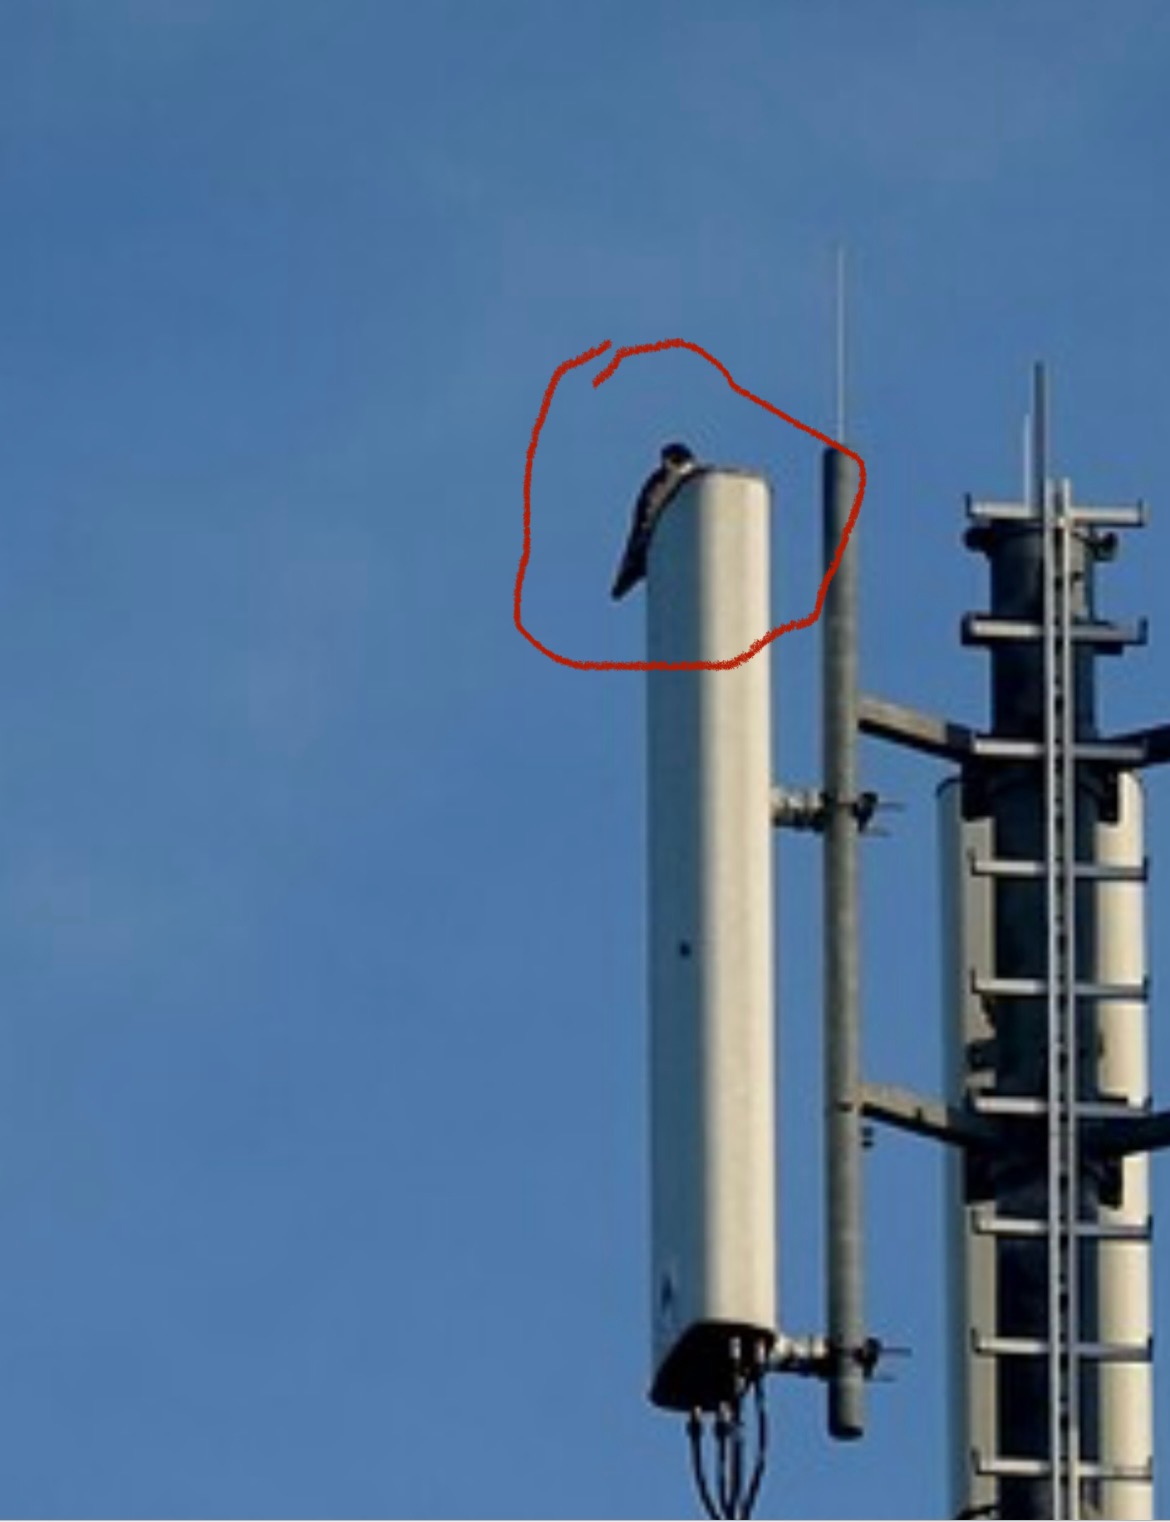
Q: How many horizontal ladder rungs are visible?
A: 9